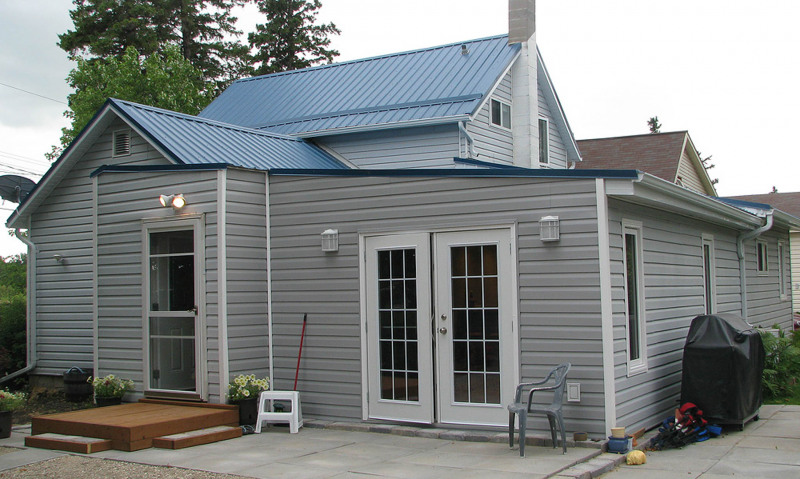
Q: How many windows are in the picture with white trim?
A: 6